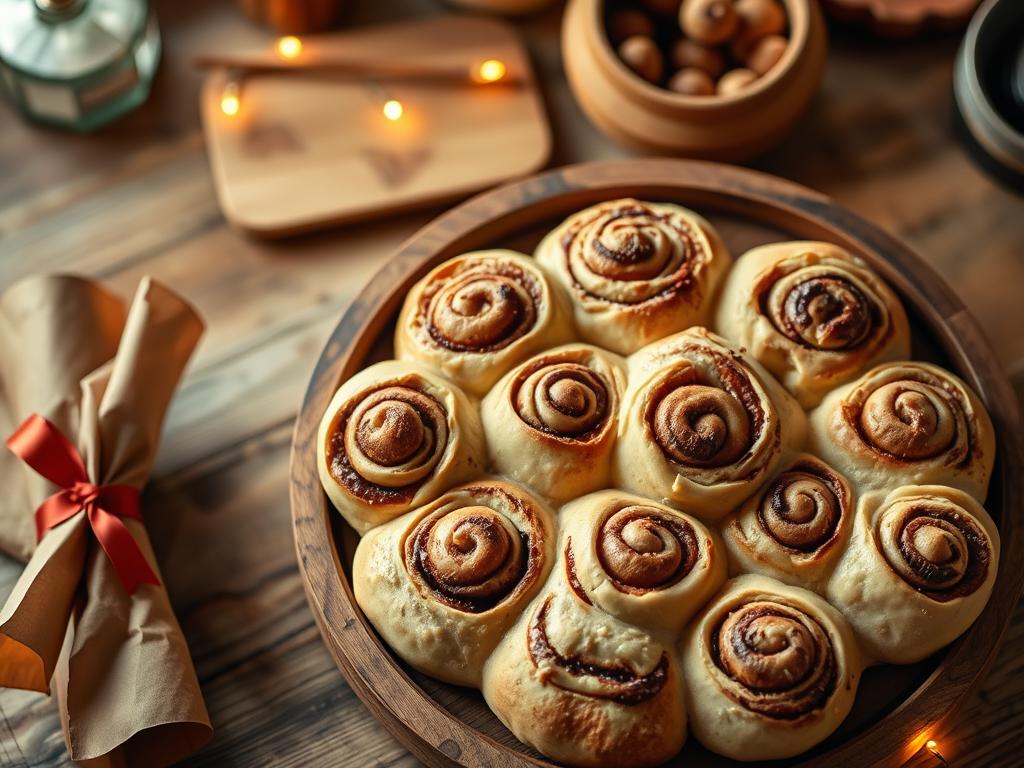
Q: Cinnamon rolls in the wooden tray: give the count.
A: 13